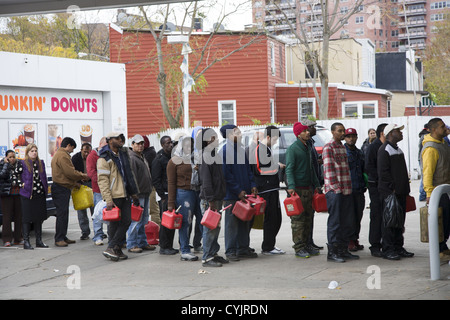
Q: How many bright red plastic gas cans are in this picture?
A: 10